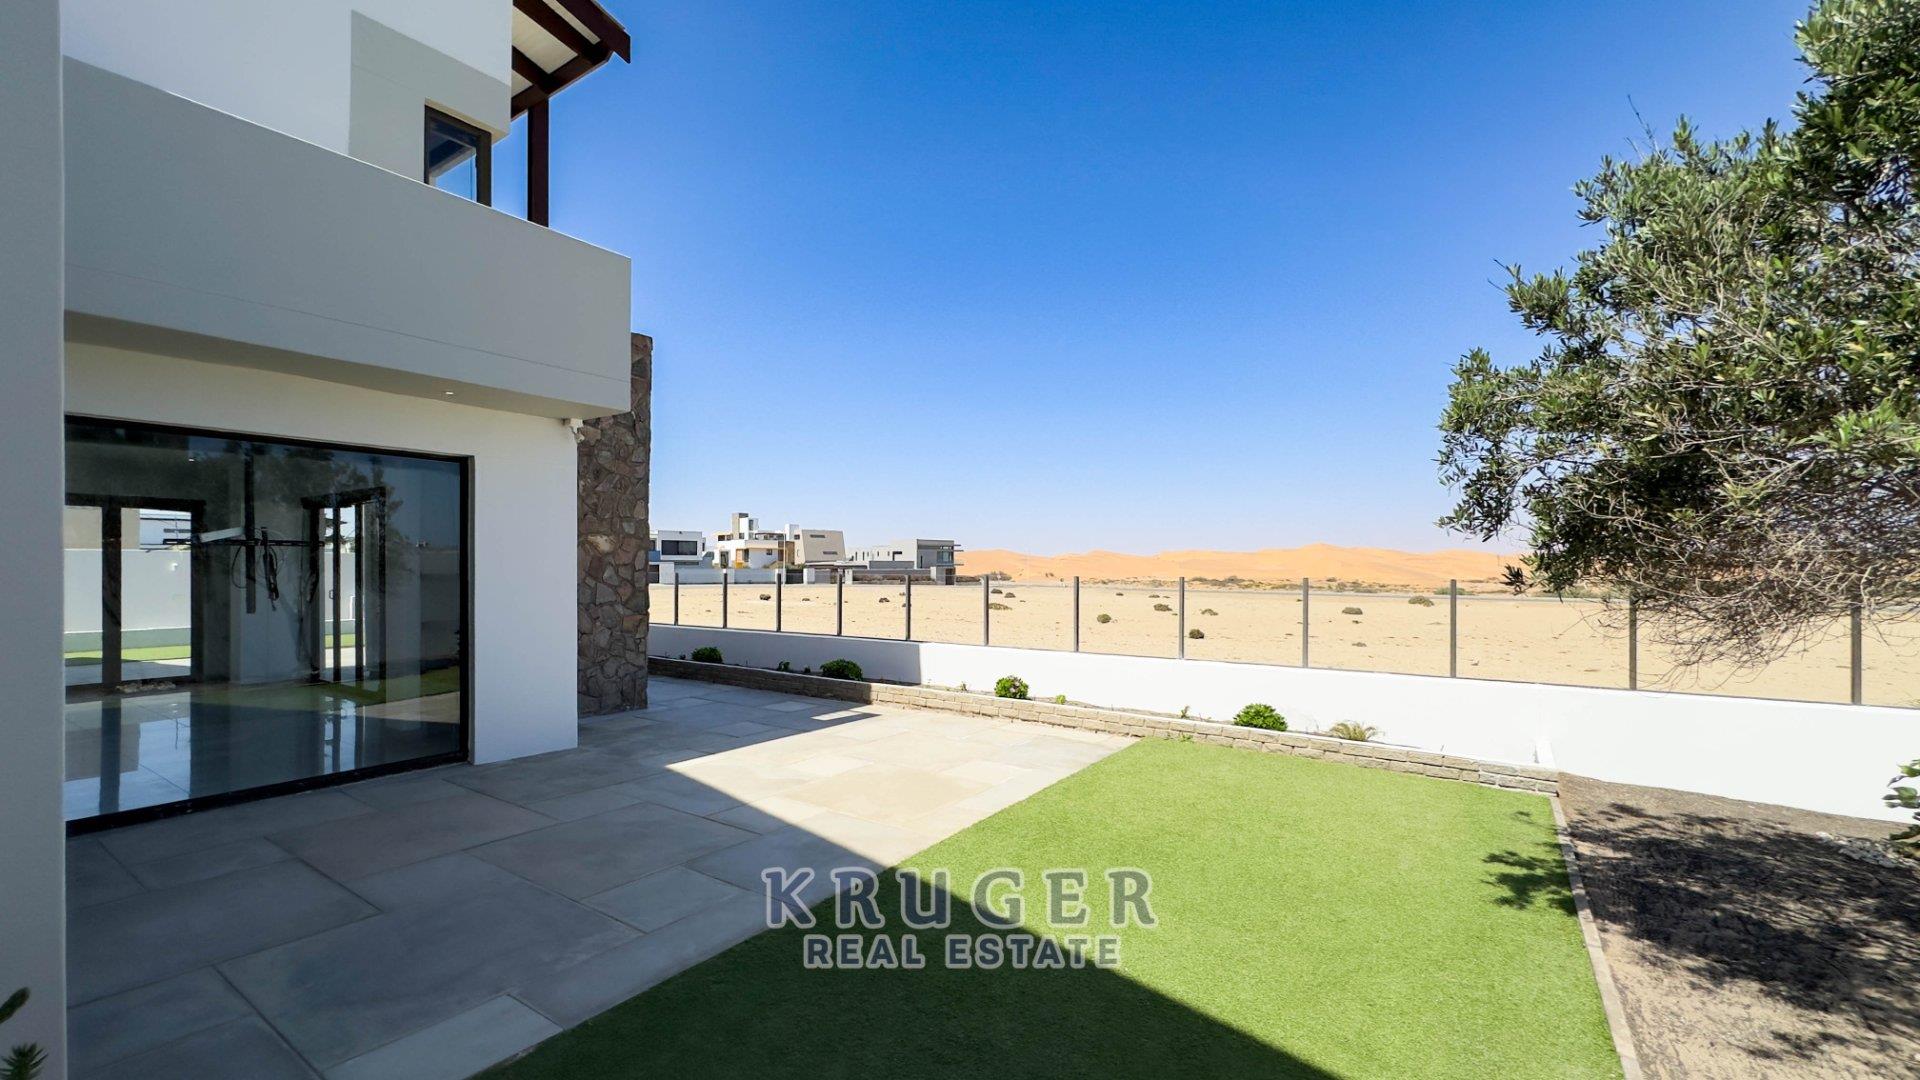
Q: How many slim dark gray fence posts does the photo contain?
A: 12